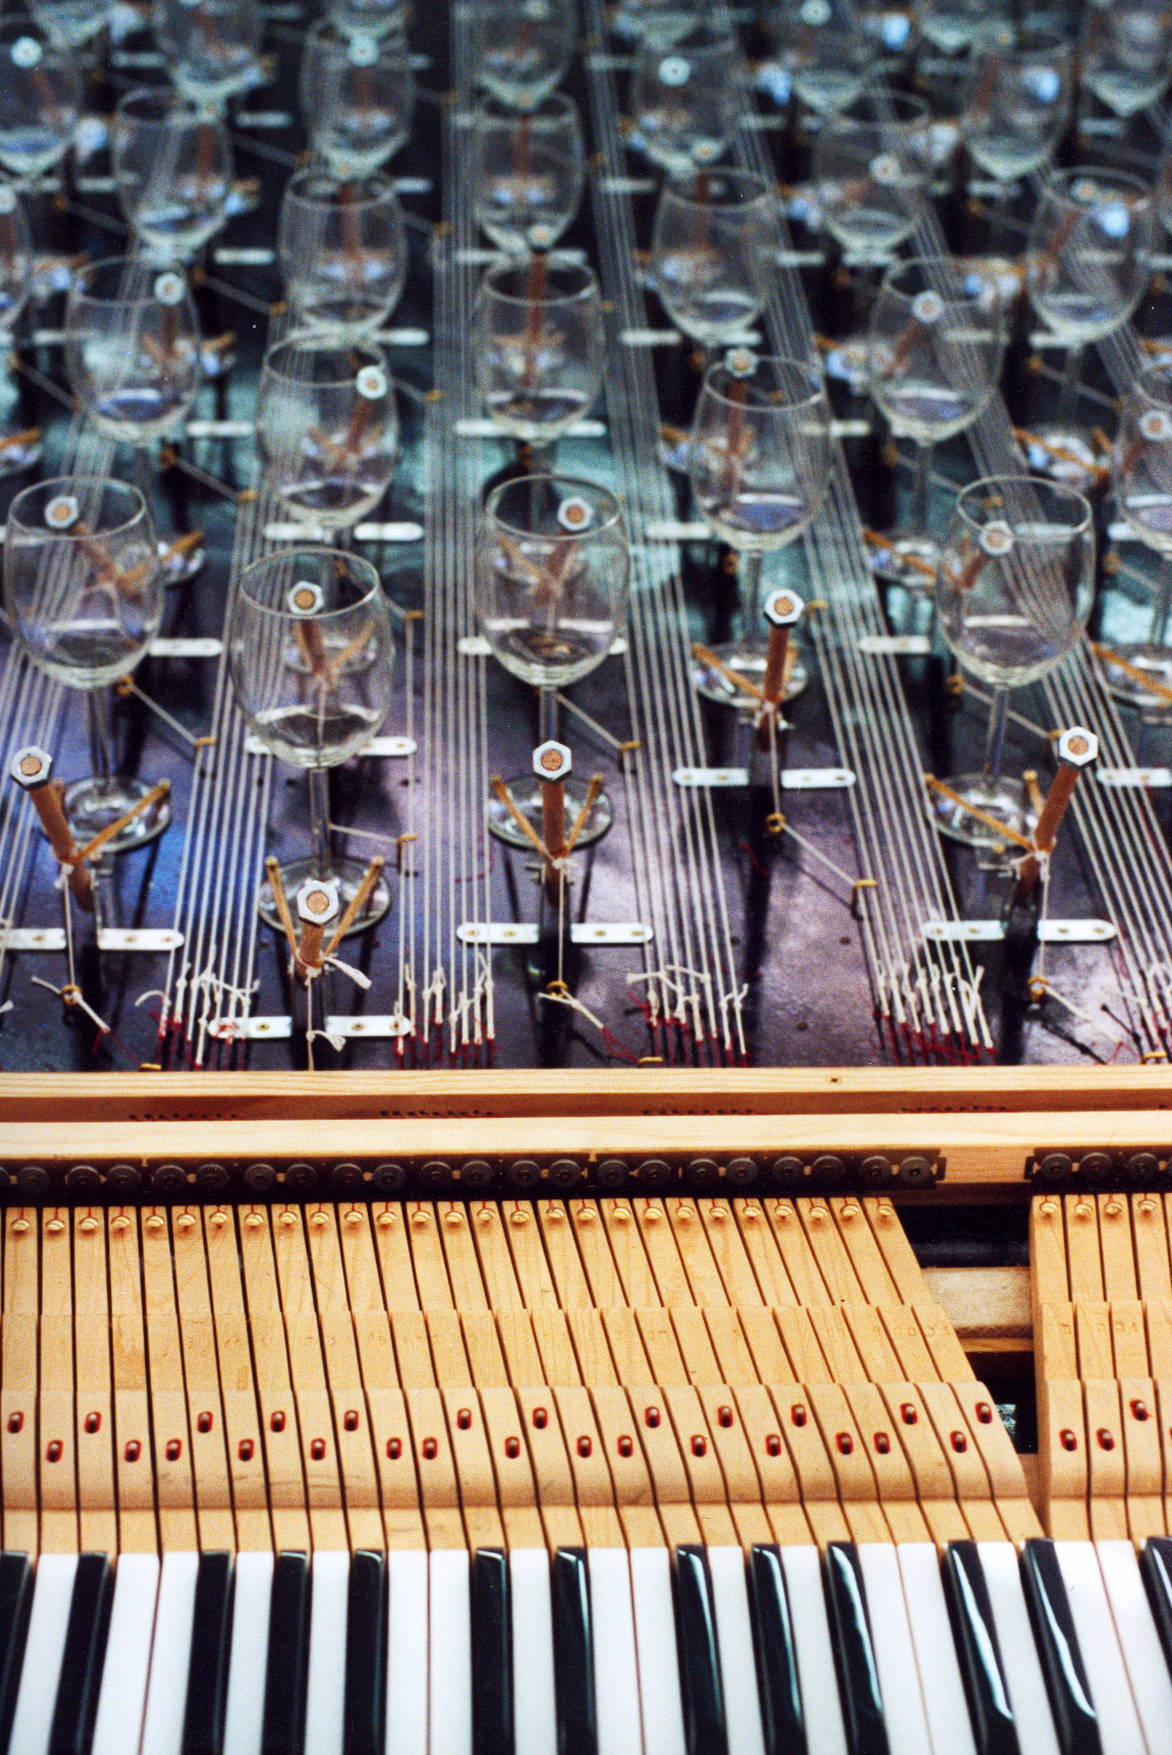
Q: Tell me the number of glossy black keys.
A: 13